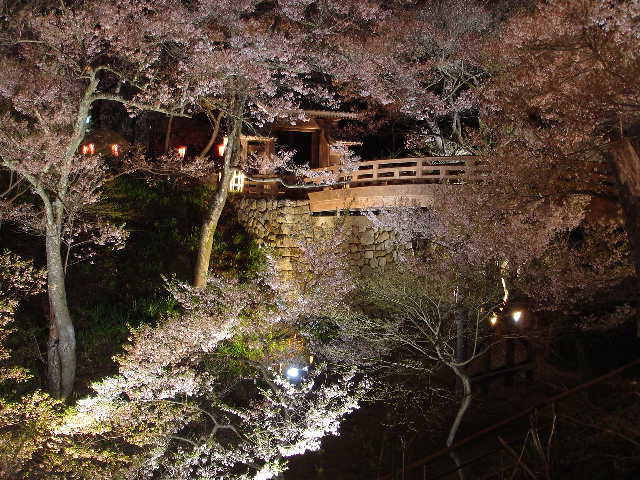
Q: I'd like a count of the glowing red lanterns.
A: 5